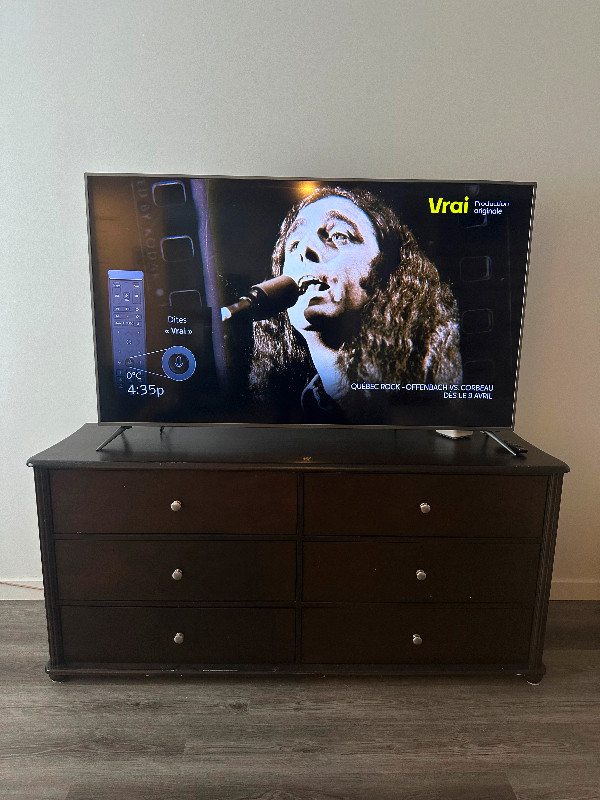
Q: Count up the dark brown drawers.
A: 6